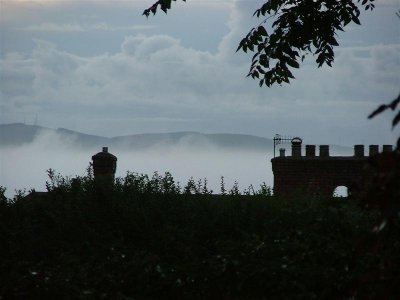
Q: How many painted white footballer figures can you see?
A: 0